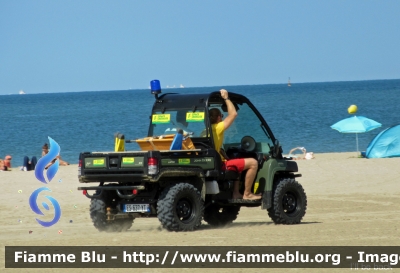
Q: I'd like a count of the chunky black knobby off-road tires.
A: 4